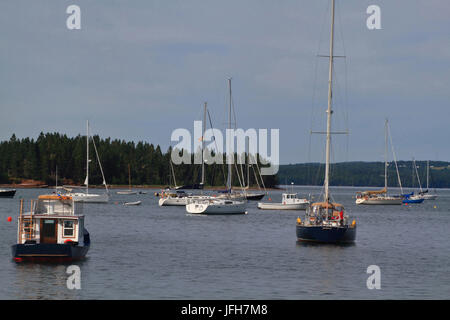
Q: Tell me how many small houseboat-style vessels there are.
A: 1